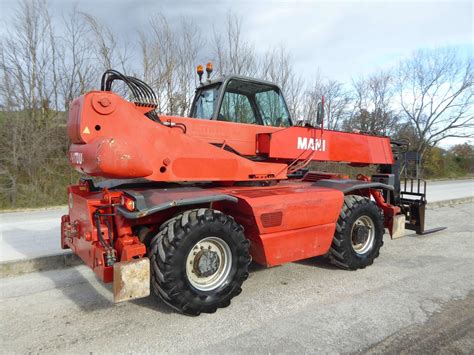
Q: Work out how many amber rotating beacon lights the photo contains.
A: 2